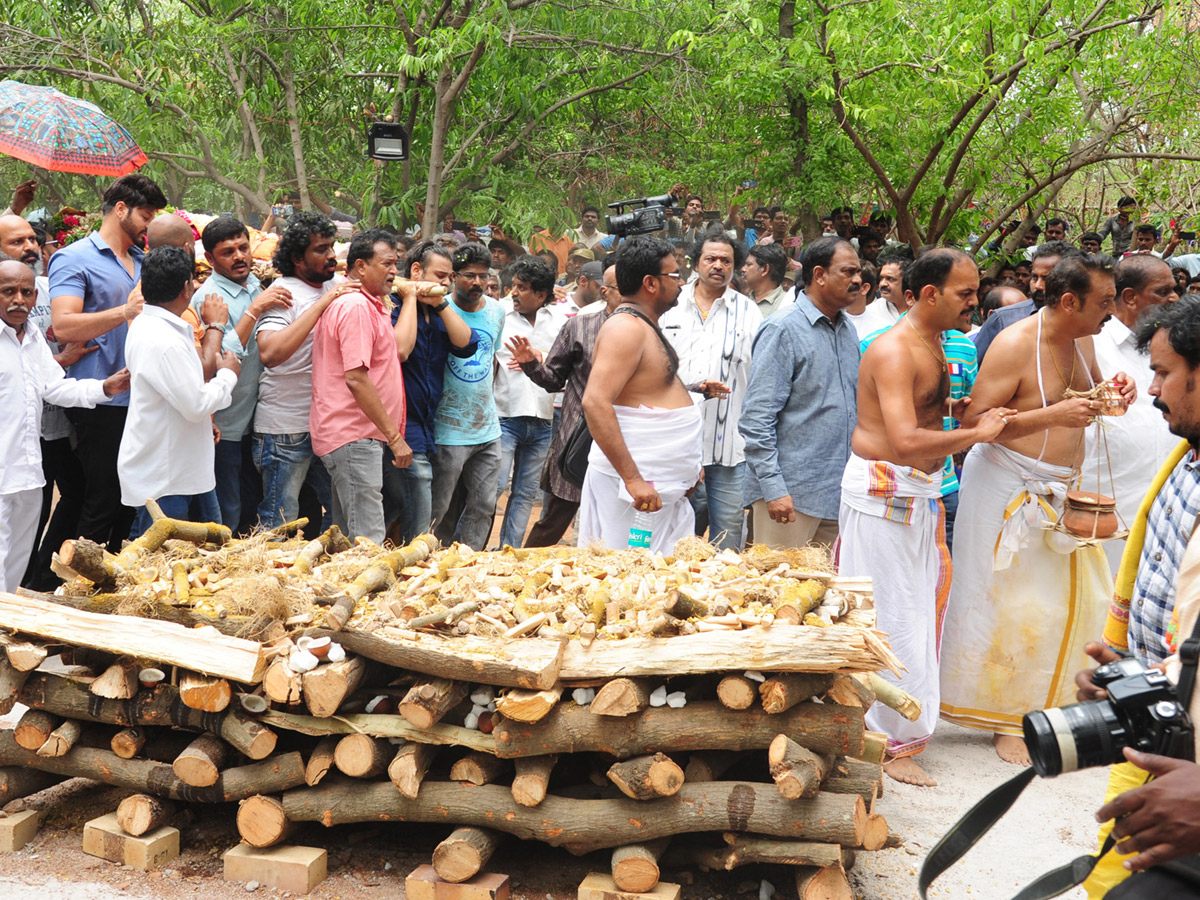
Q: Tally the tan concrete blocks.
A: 5